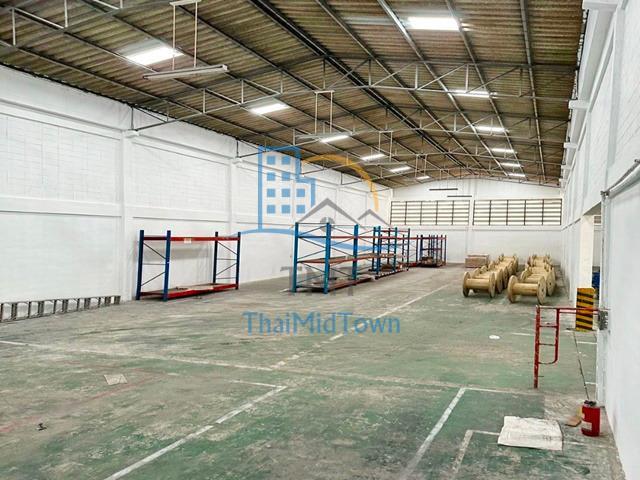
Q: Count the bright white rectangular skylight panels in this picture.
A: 12